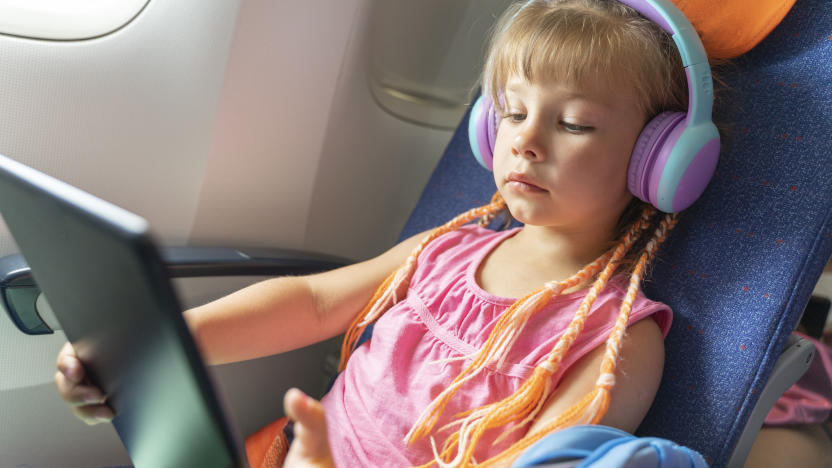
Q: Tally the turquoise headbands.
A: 1